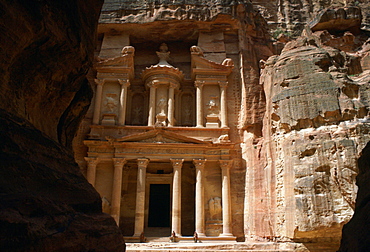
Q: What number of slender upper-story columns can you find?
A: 6